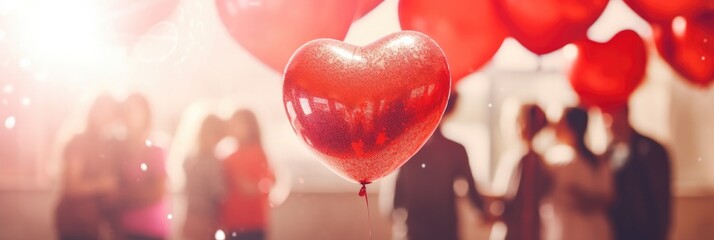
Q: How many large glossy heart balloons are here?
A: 1